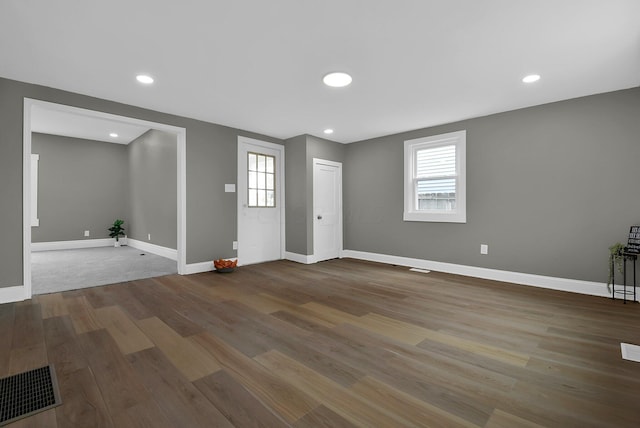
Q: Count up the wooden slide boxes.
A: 0